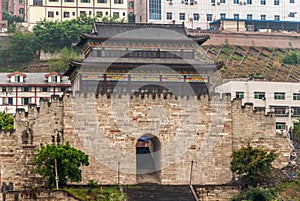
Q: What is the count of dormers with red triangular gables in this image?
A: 2